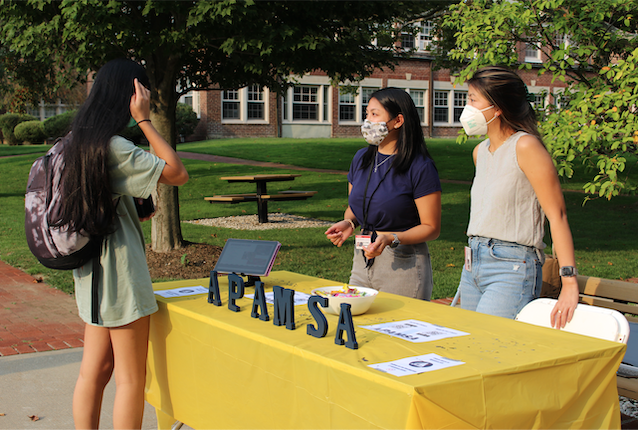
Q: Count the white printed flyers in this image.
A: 4